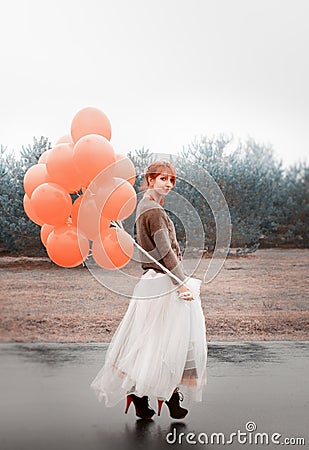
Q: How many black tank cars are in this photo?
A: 0